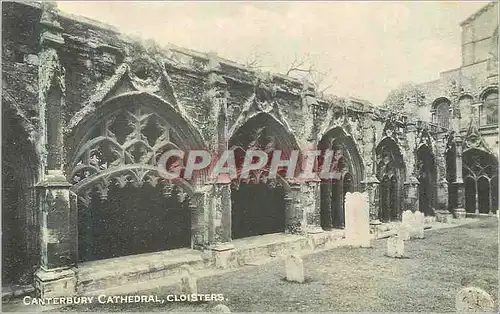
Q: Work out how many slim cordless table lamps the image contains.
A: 0